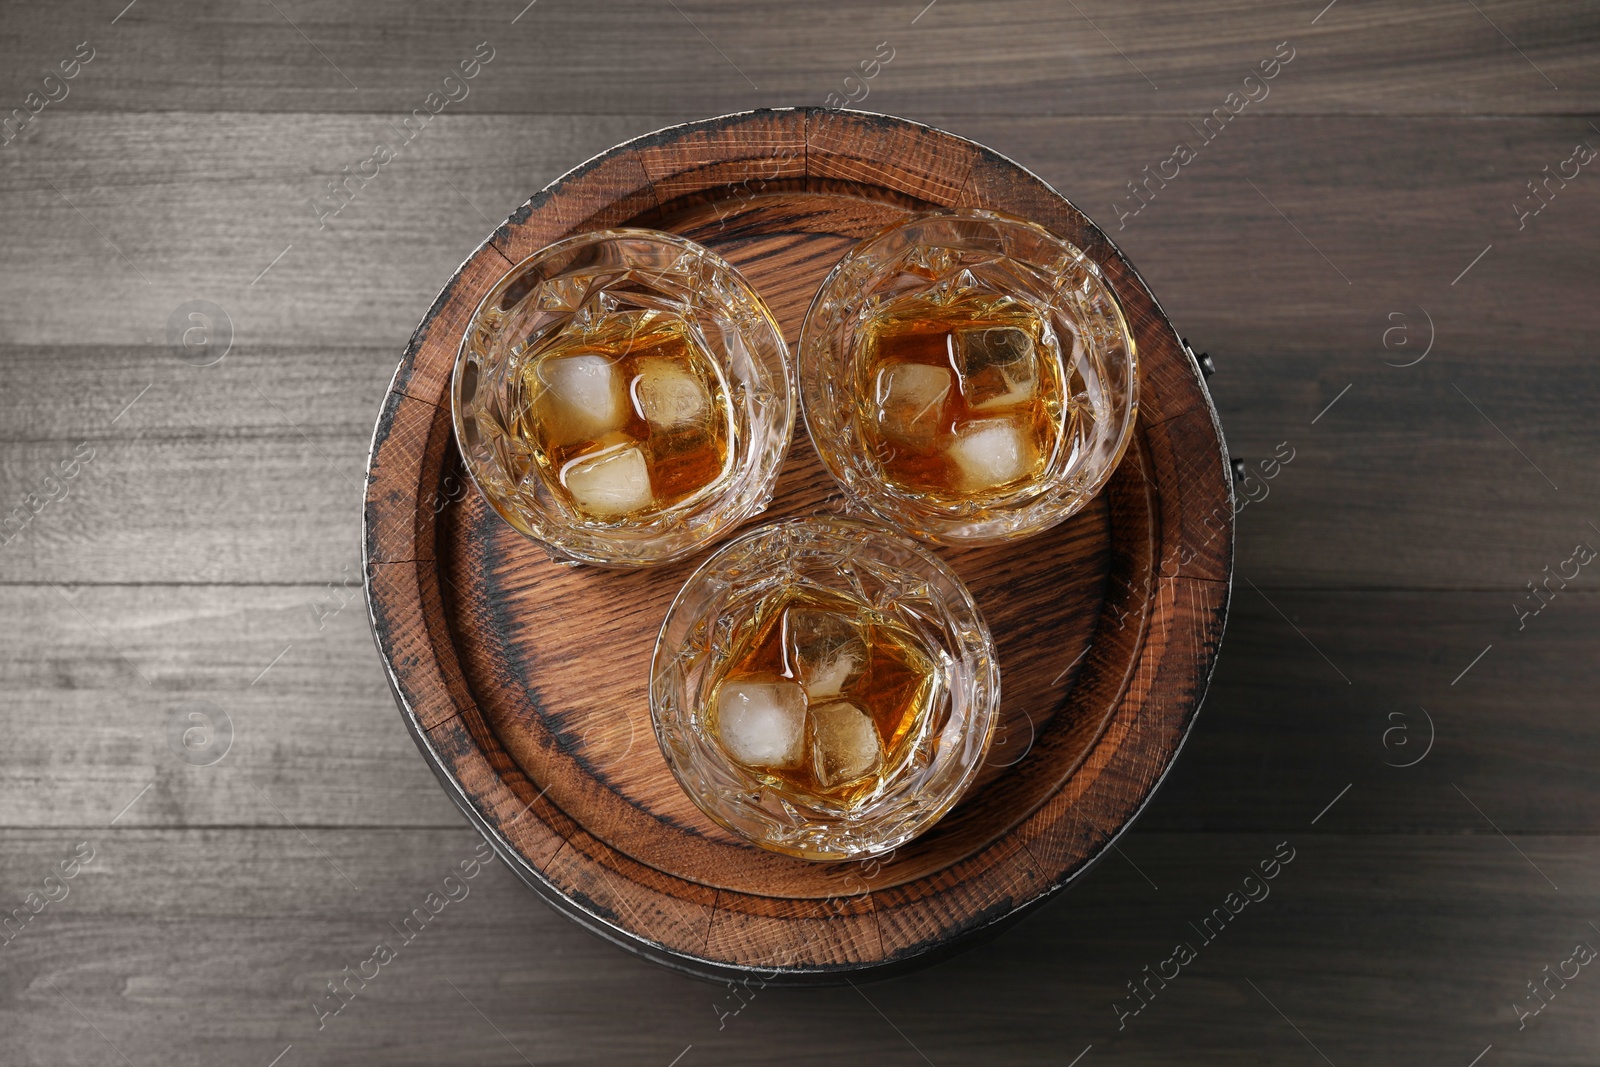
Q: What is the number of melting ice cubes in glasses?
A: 9